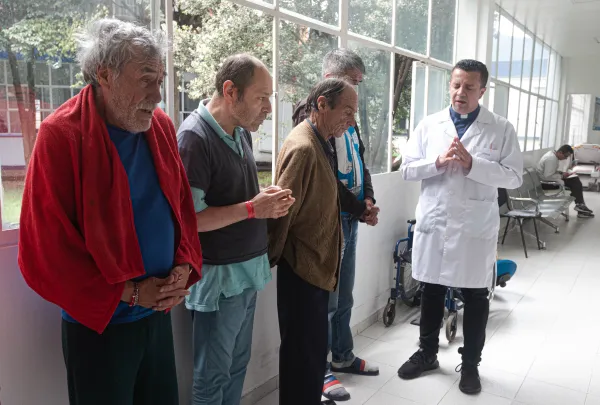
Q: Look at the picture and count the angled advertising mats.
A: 0